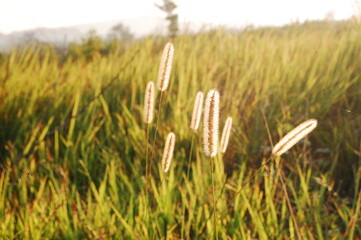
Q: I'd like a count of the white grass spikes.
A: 7